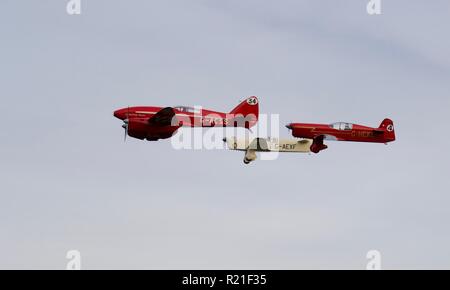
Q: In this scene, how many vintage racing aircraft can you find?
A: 3